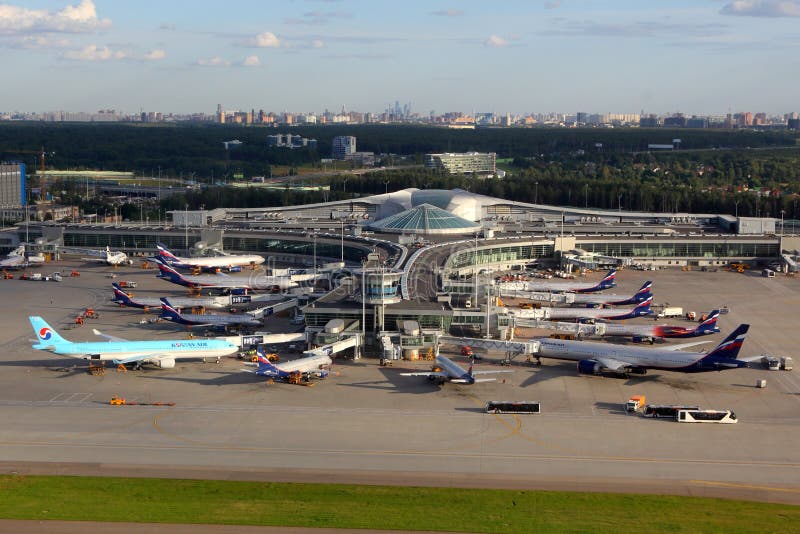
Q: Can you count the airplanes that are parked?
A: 14